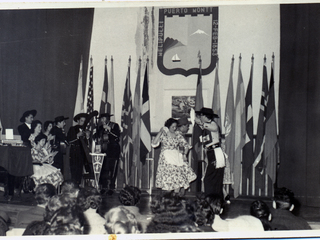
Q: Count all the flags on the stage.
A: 14